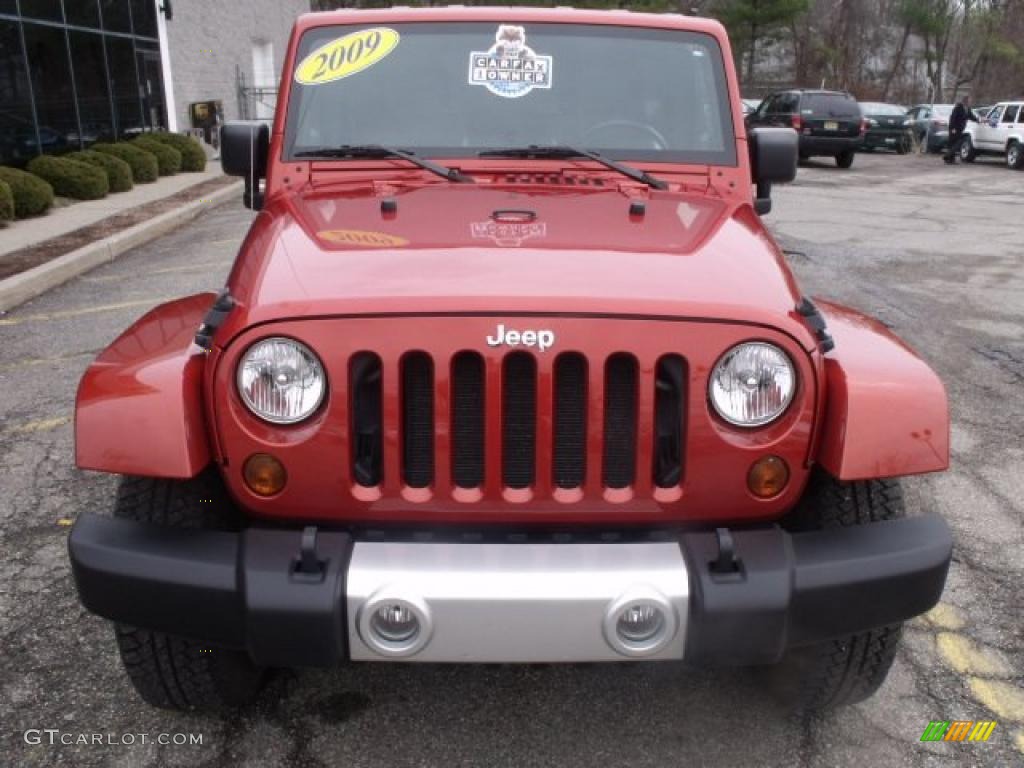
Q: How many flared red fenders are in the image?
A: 2